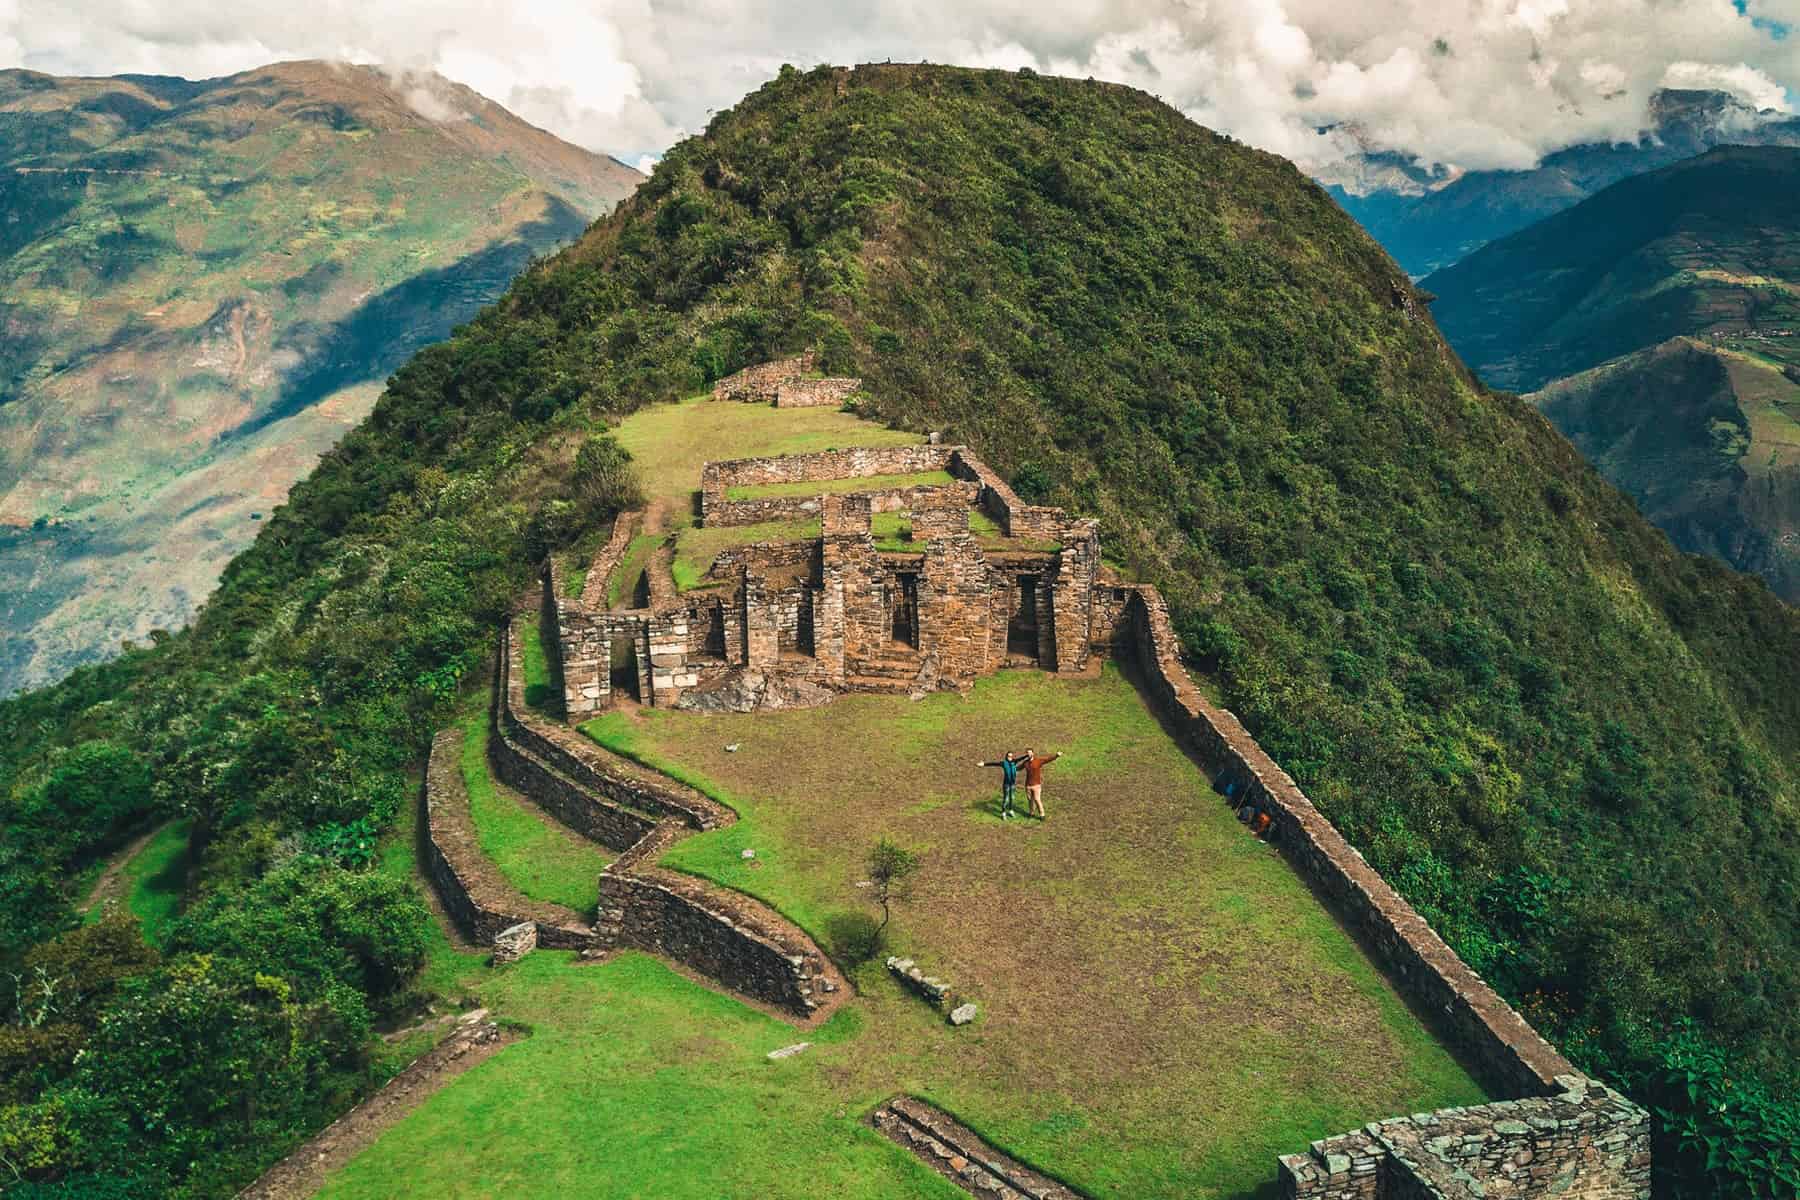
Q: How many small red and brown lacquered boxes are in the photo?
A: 0